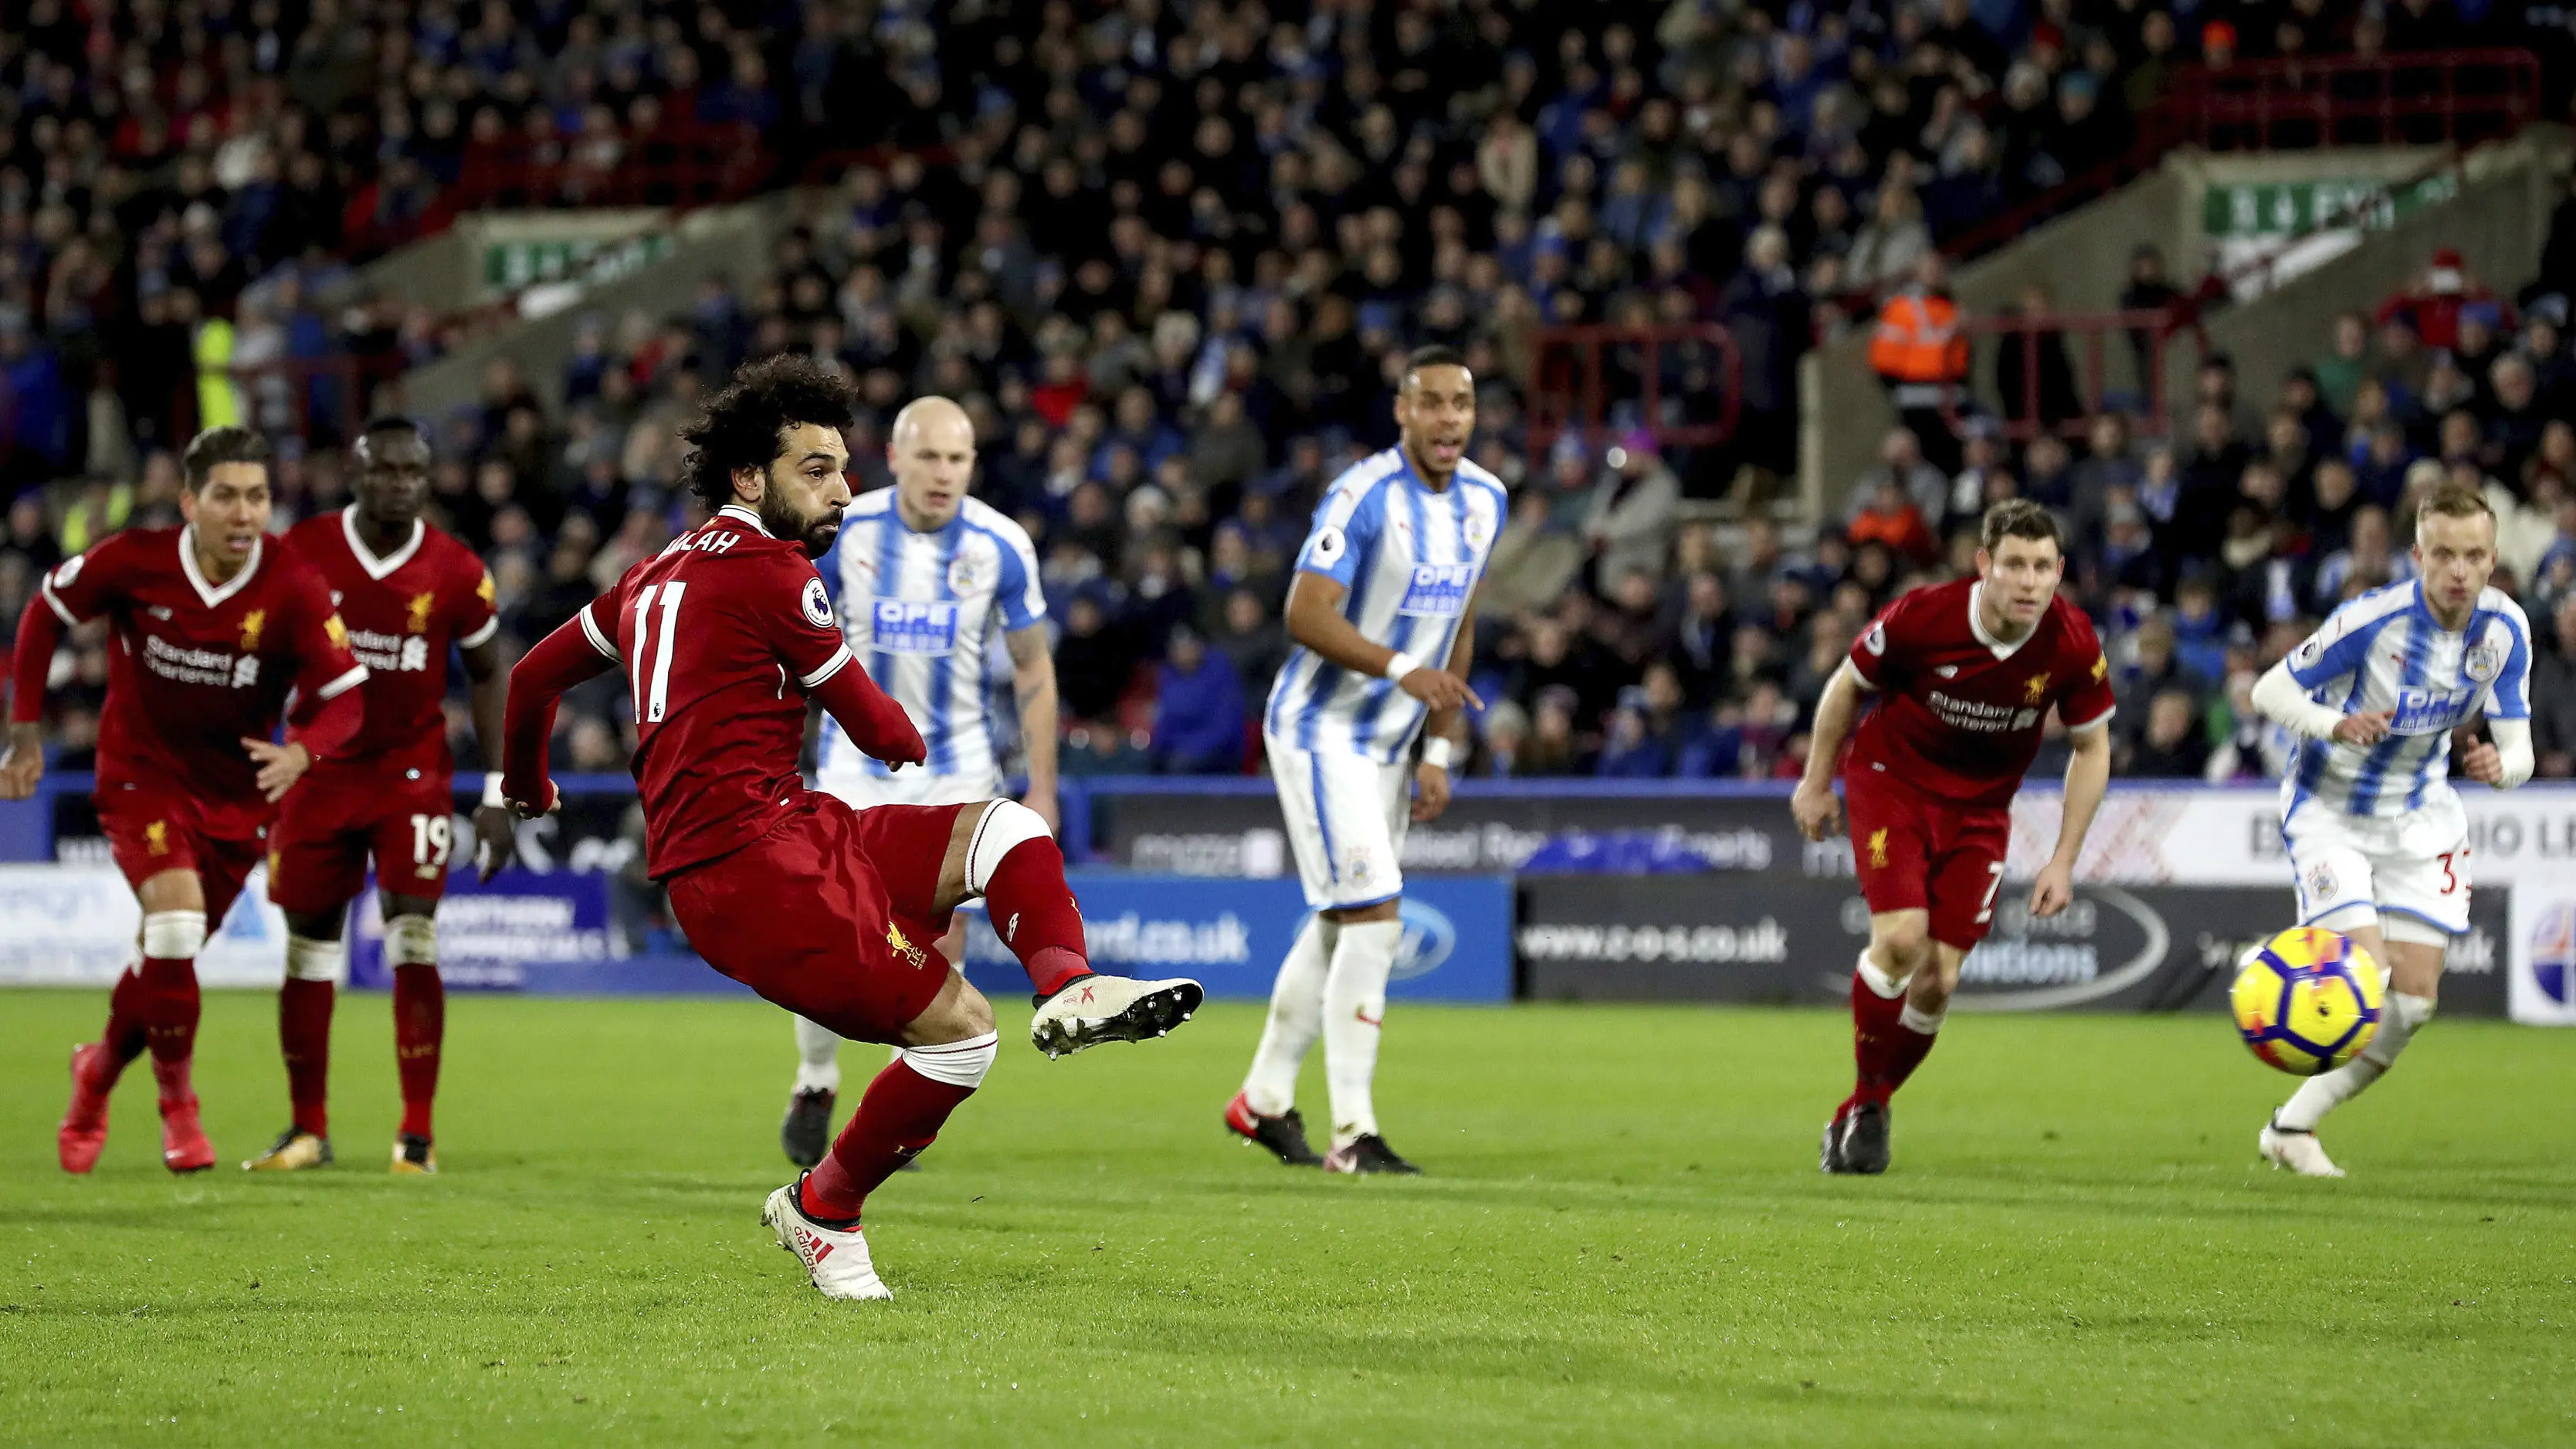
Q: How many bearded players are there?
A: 1